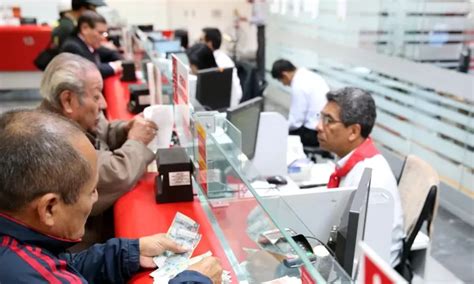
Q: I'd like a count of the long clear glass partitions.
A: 1